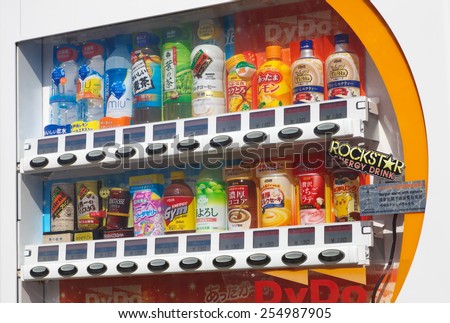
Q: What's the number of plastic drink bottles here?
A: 11